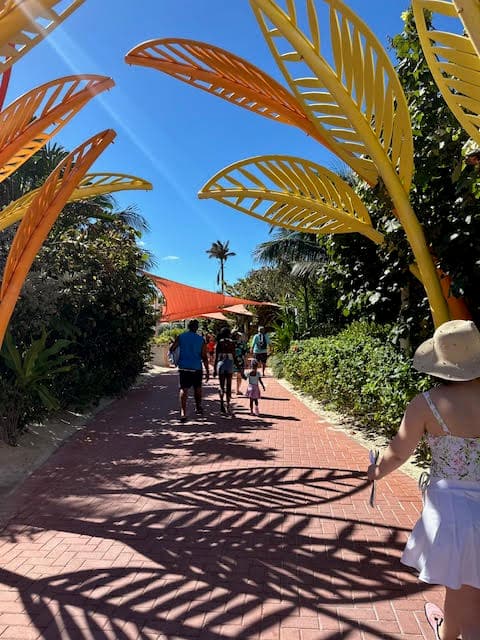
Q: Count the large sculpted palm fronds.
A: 8